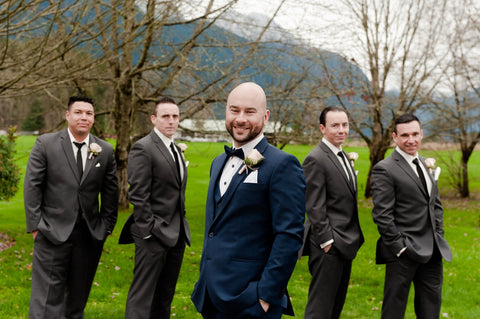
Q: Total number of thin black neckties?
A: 4